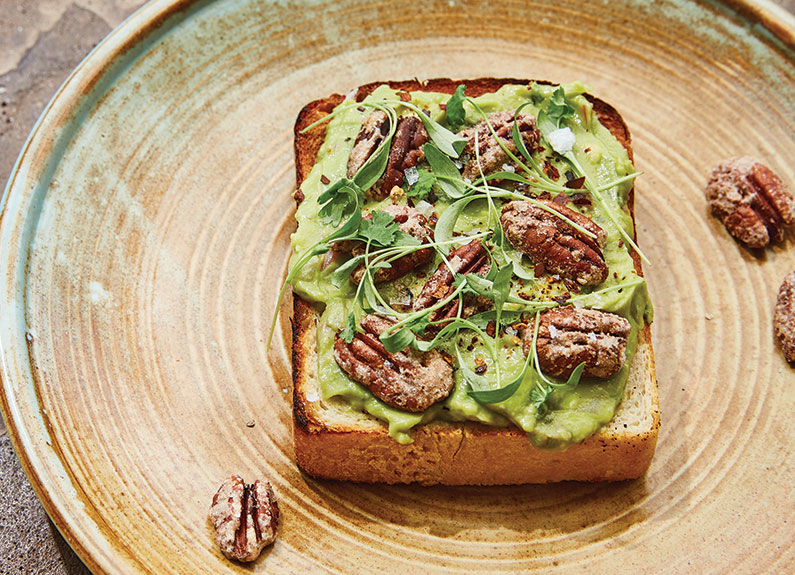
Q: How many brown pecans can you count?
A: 10